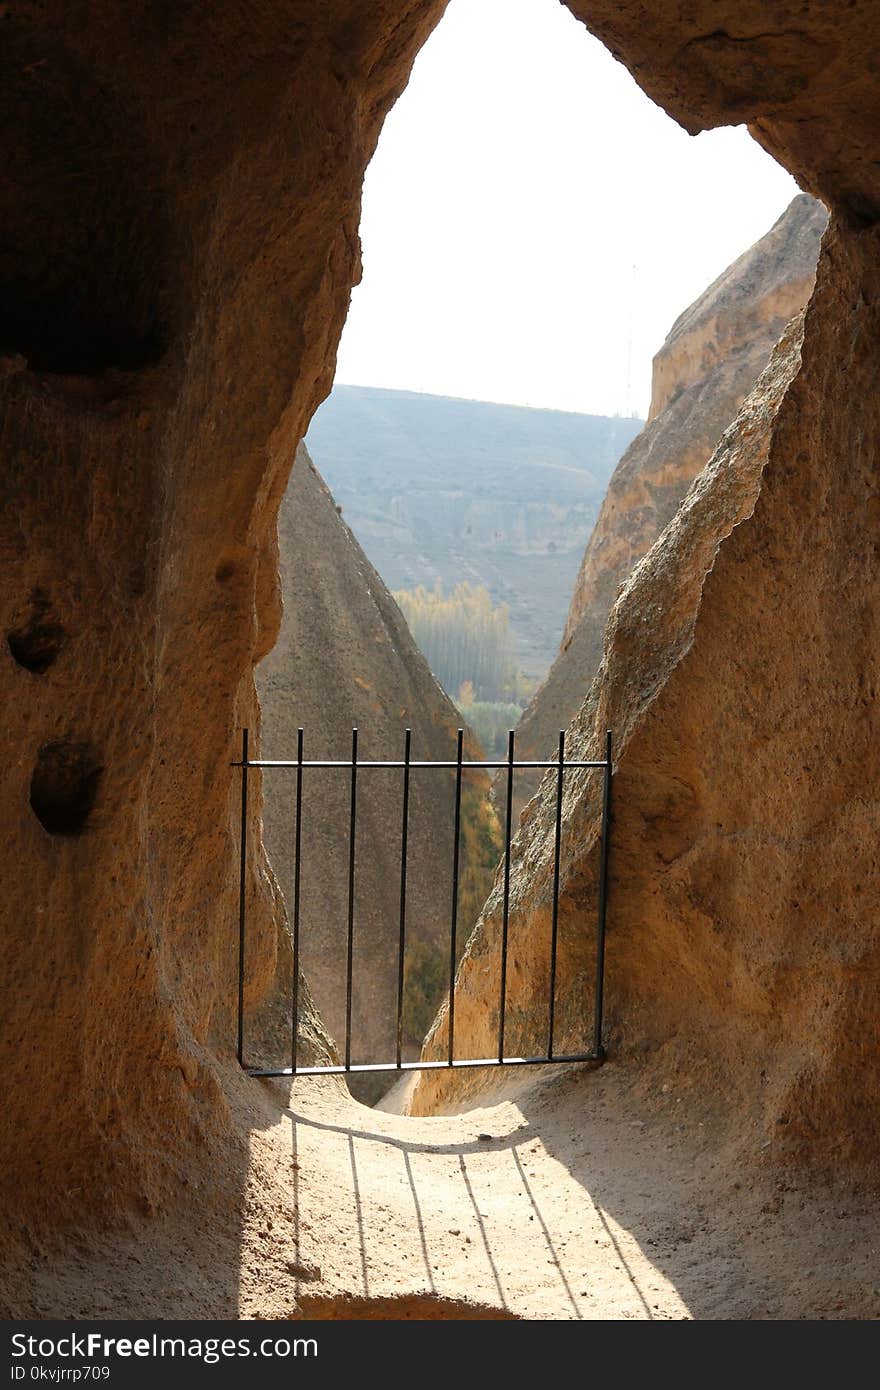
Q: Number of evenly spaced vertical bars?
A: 8